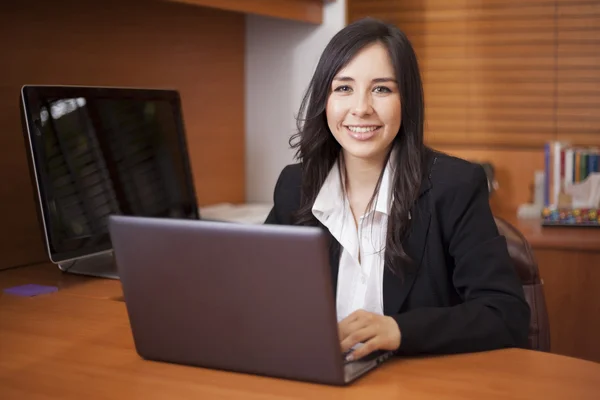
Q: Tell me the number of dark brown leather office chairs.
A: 1